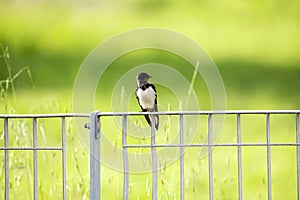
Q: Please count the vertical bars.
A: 11